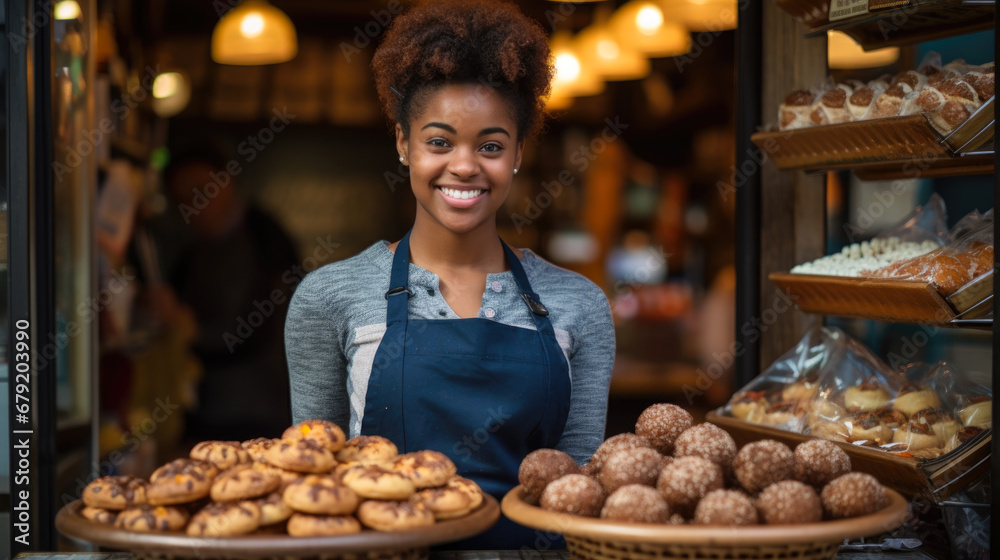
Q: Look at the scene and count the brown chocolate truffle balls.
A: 13